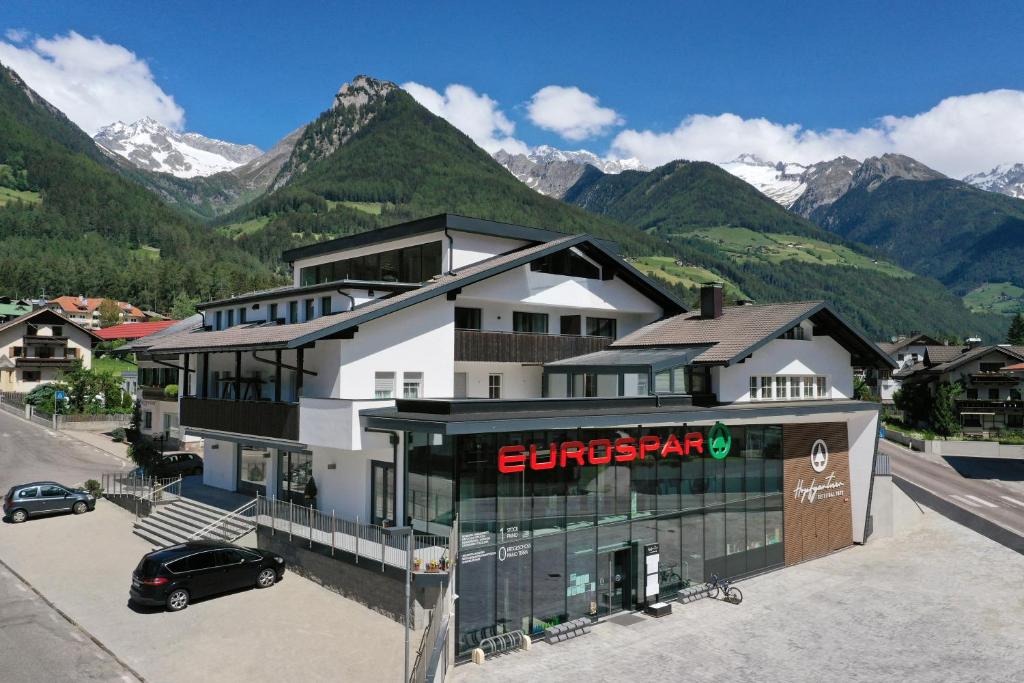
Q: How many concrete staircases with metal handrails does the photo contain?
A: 1